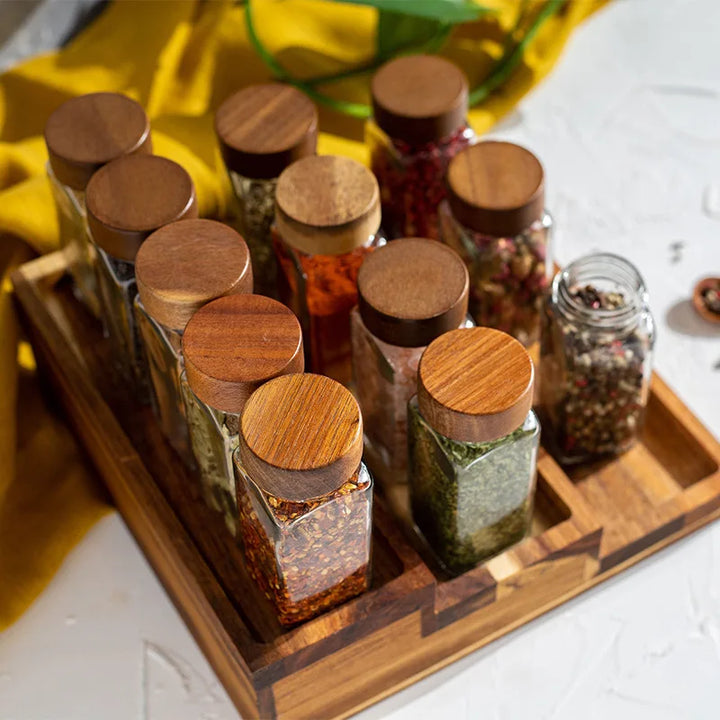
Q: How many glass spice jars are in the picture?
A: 12